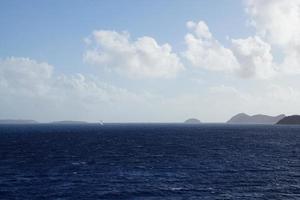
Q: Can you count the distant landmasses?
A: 5